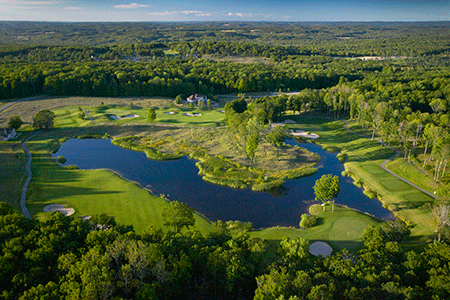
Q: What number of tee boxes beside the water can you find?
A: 3